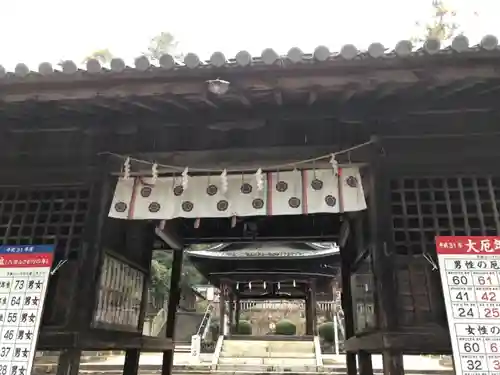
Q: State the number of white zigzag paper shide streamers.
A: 6